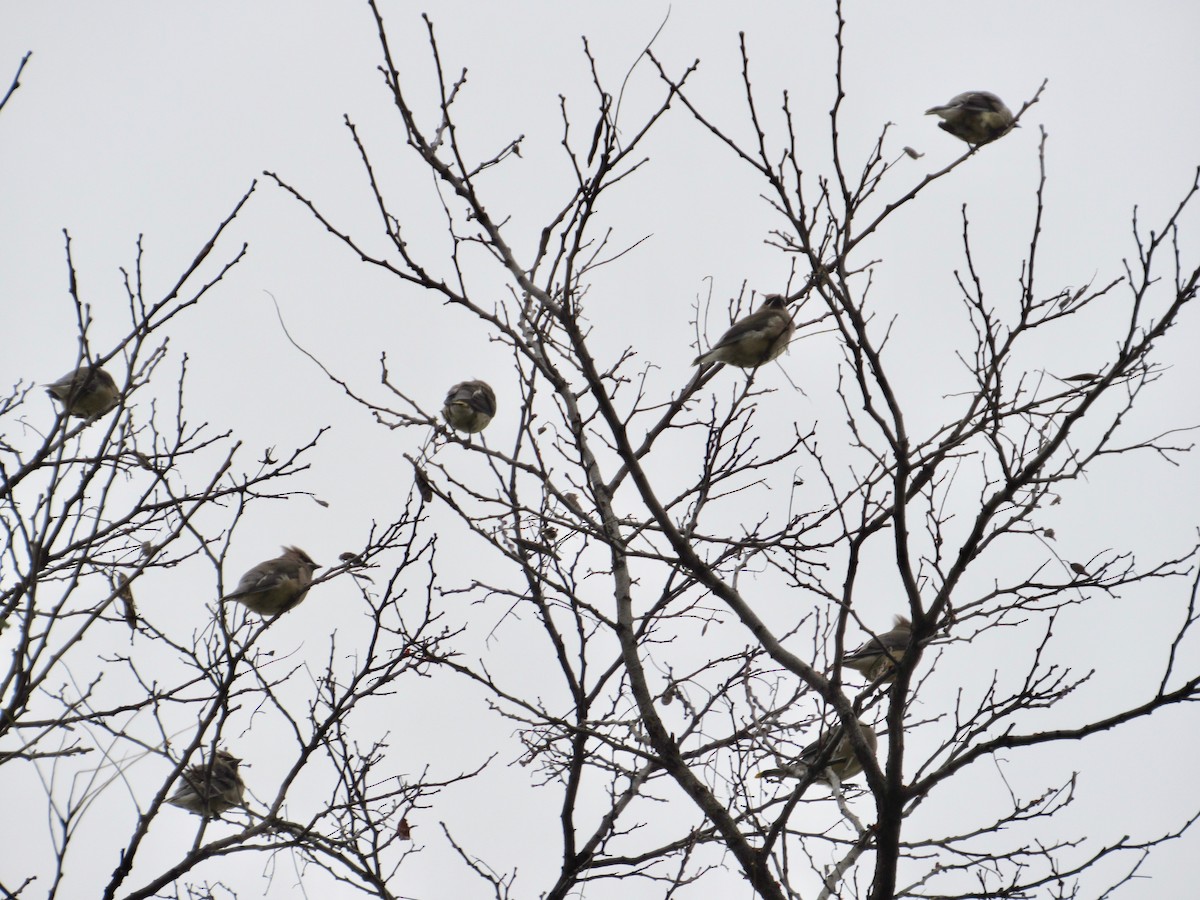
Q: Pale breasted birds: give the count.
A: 8